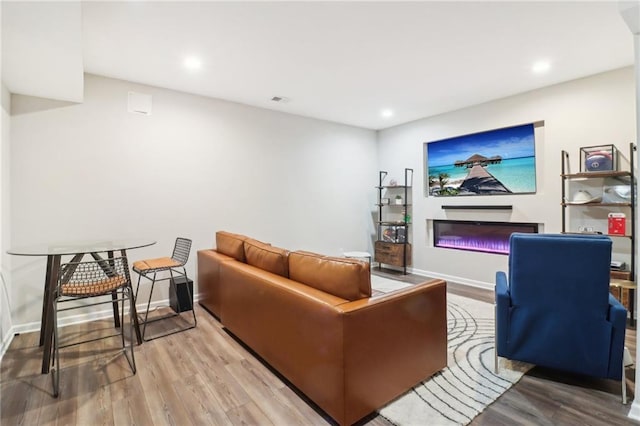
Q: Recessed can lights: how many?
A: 3